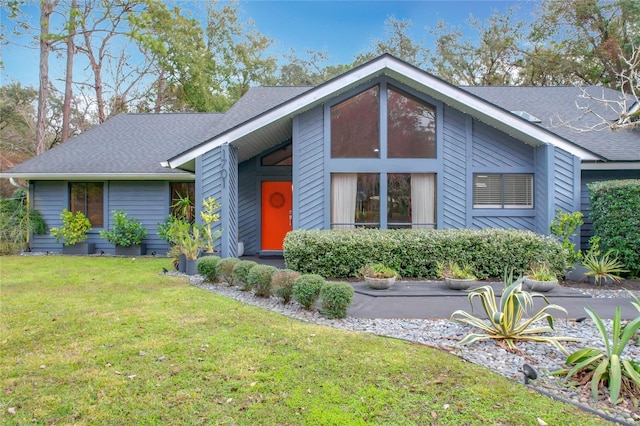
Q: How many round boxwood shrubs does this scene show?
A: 7